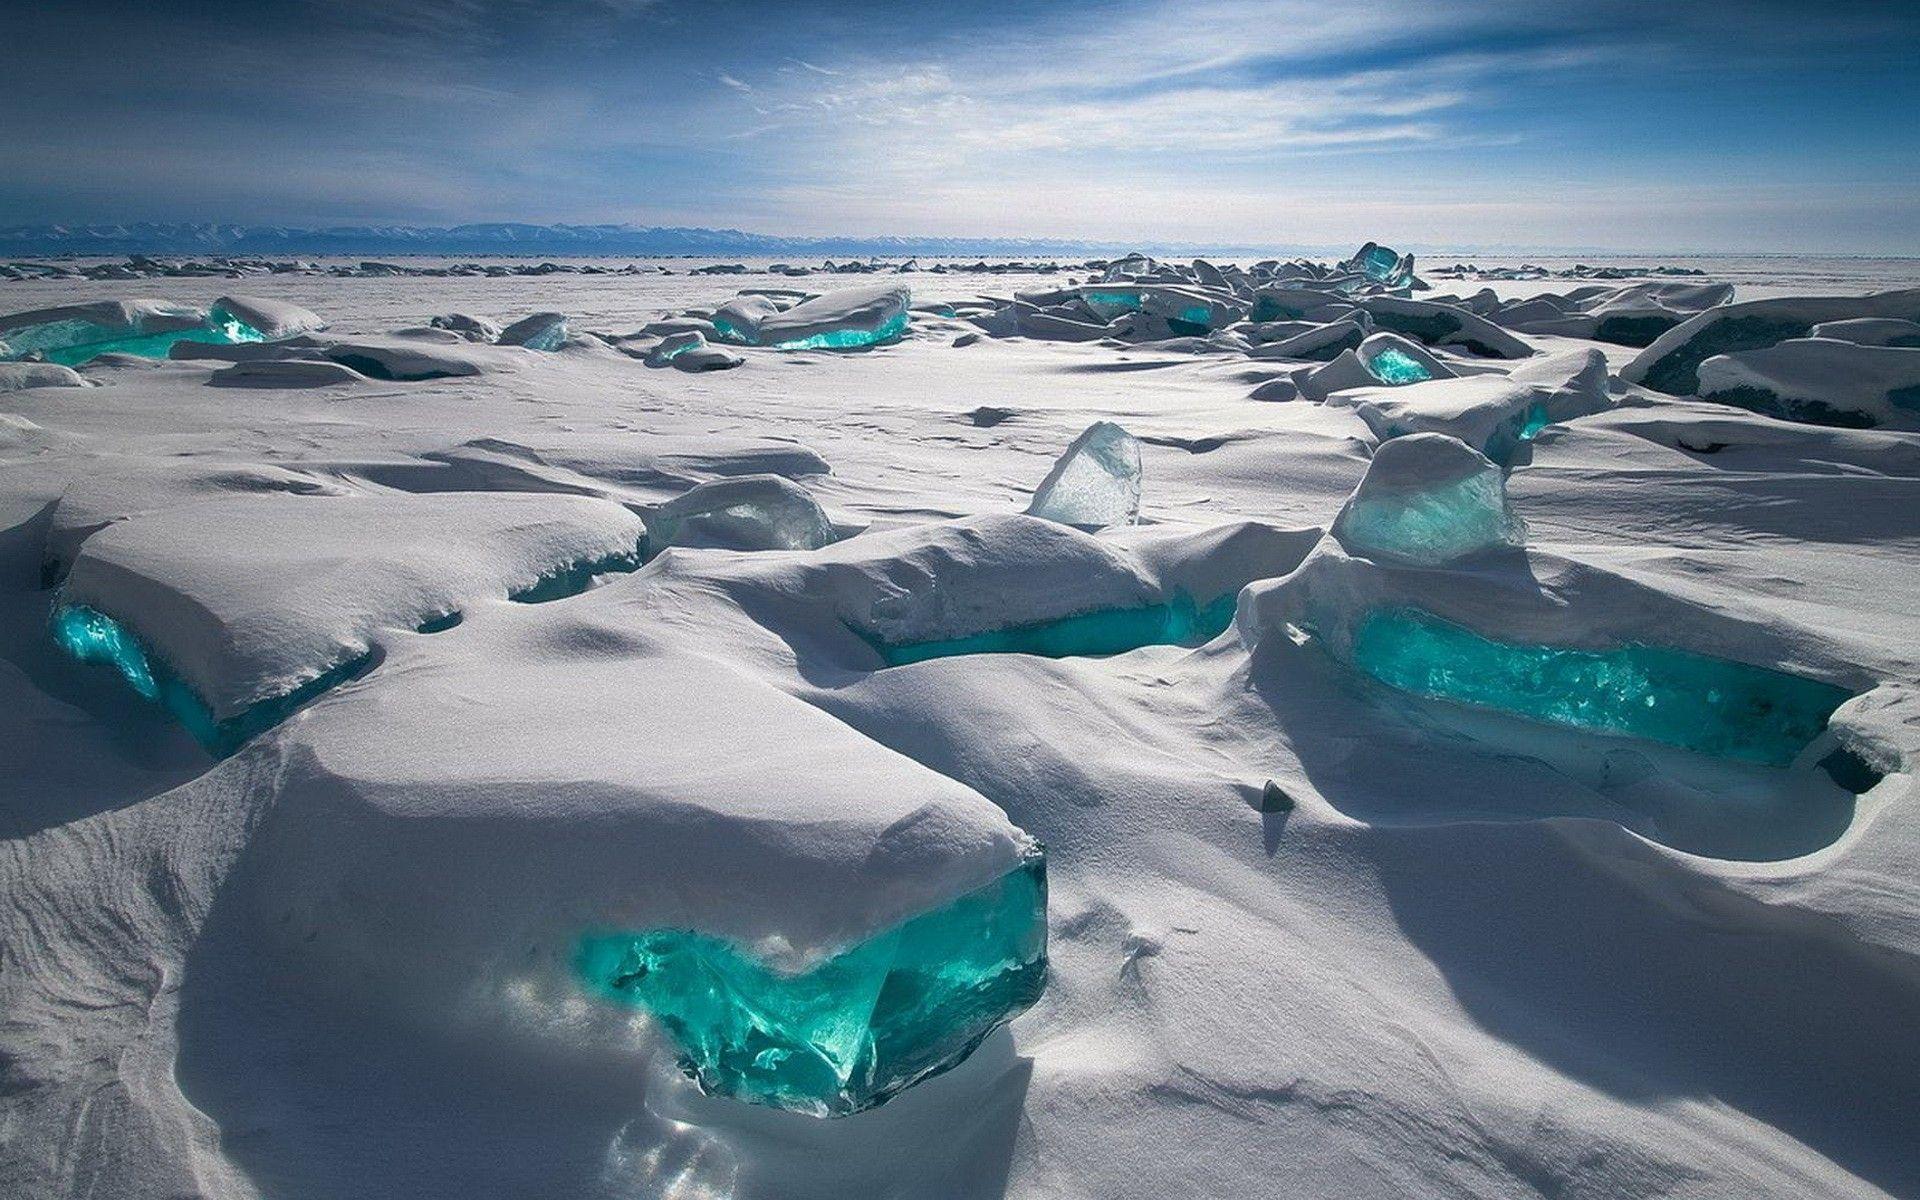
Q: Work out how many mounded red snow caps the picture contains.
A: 0